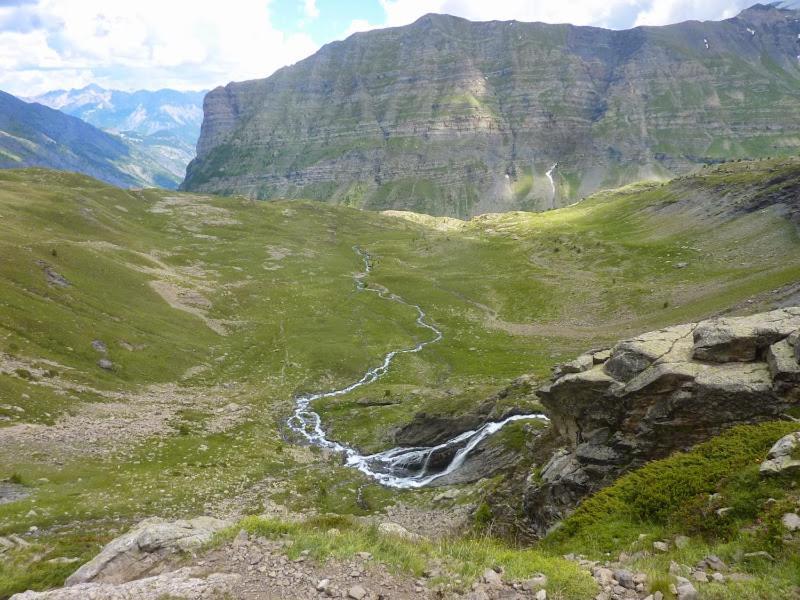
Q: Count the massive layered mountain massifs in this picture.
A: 1